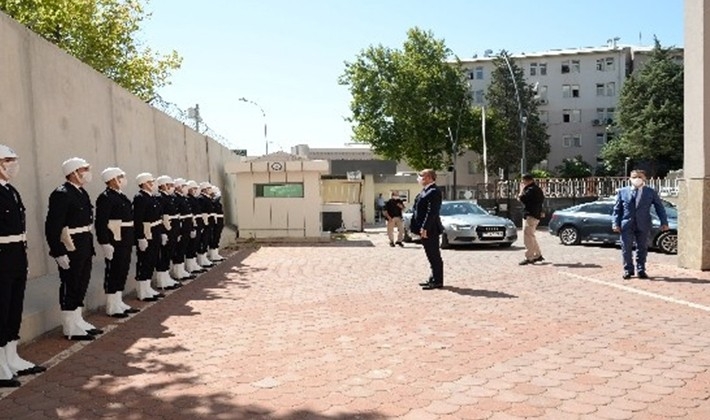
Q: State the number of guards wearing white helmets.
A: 9